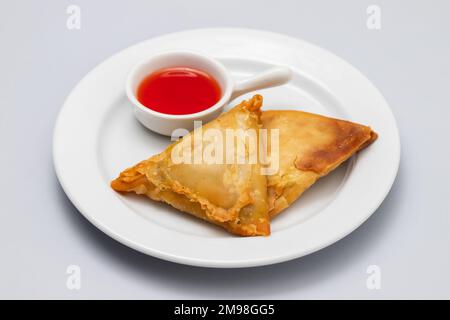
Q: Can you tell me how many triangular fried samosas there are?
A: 2